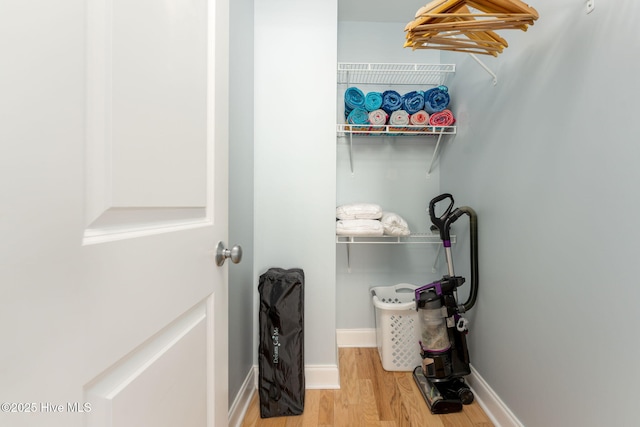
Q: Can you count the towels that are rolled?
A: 10